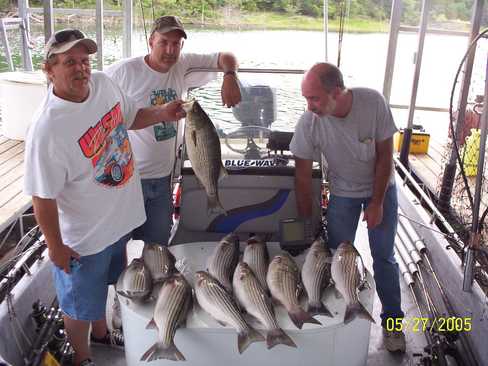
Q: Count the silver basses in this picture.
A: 11